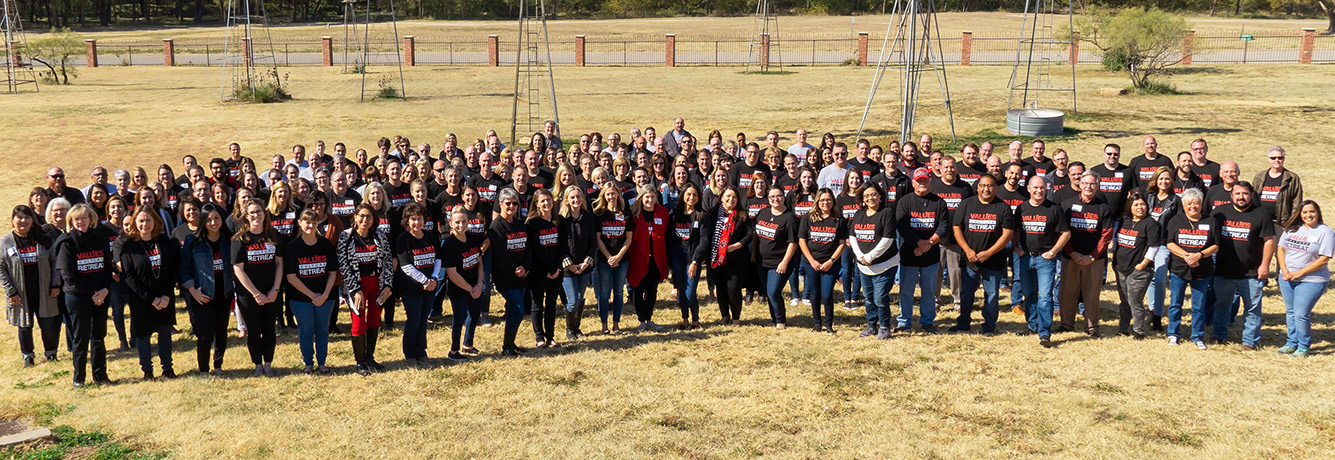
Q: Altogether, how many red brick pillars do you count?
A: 15